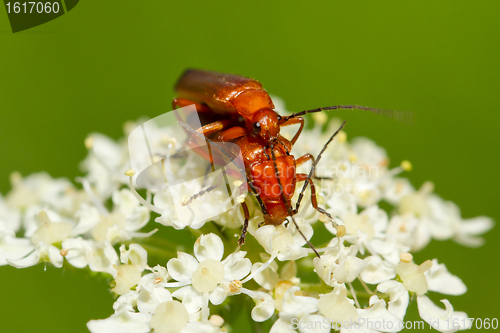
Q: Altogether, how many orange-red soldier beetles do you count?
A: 2